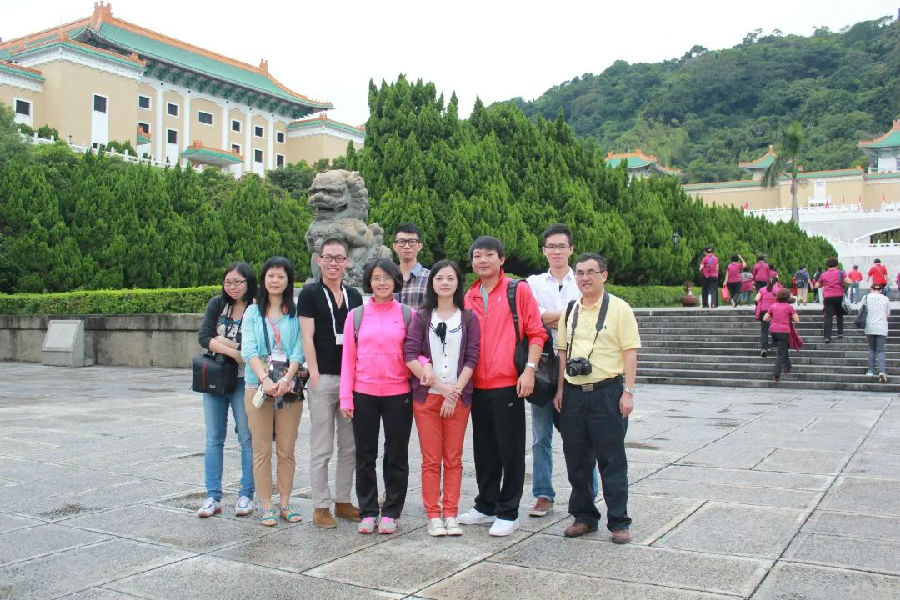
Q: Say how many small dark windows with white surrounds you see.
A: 13